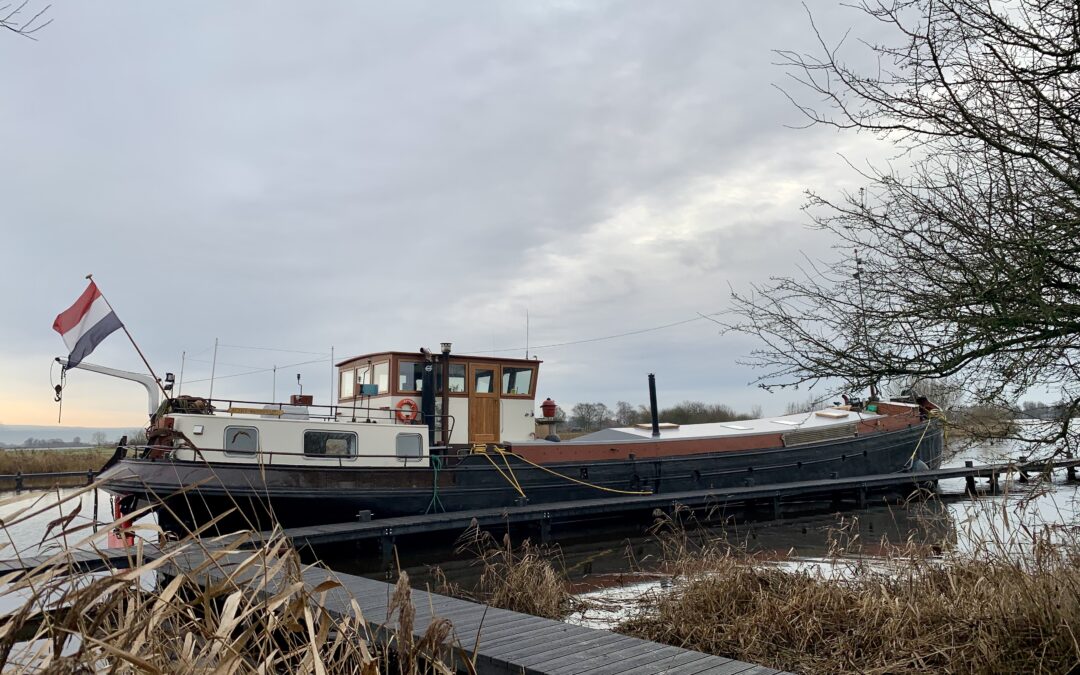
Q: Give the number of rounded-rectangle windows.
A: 3